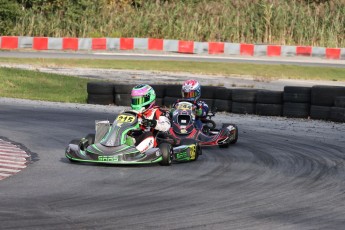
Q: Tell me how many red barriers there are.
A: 12